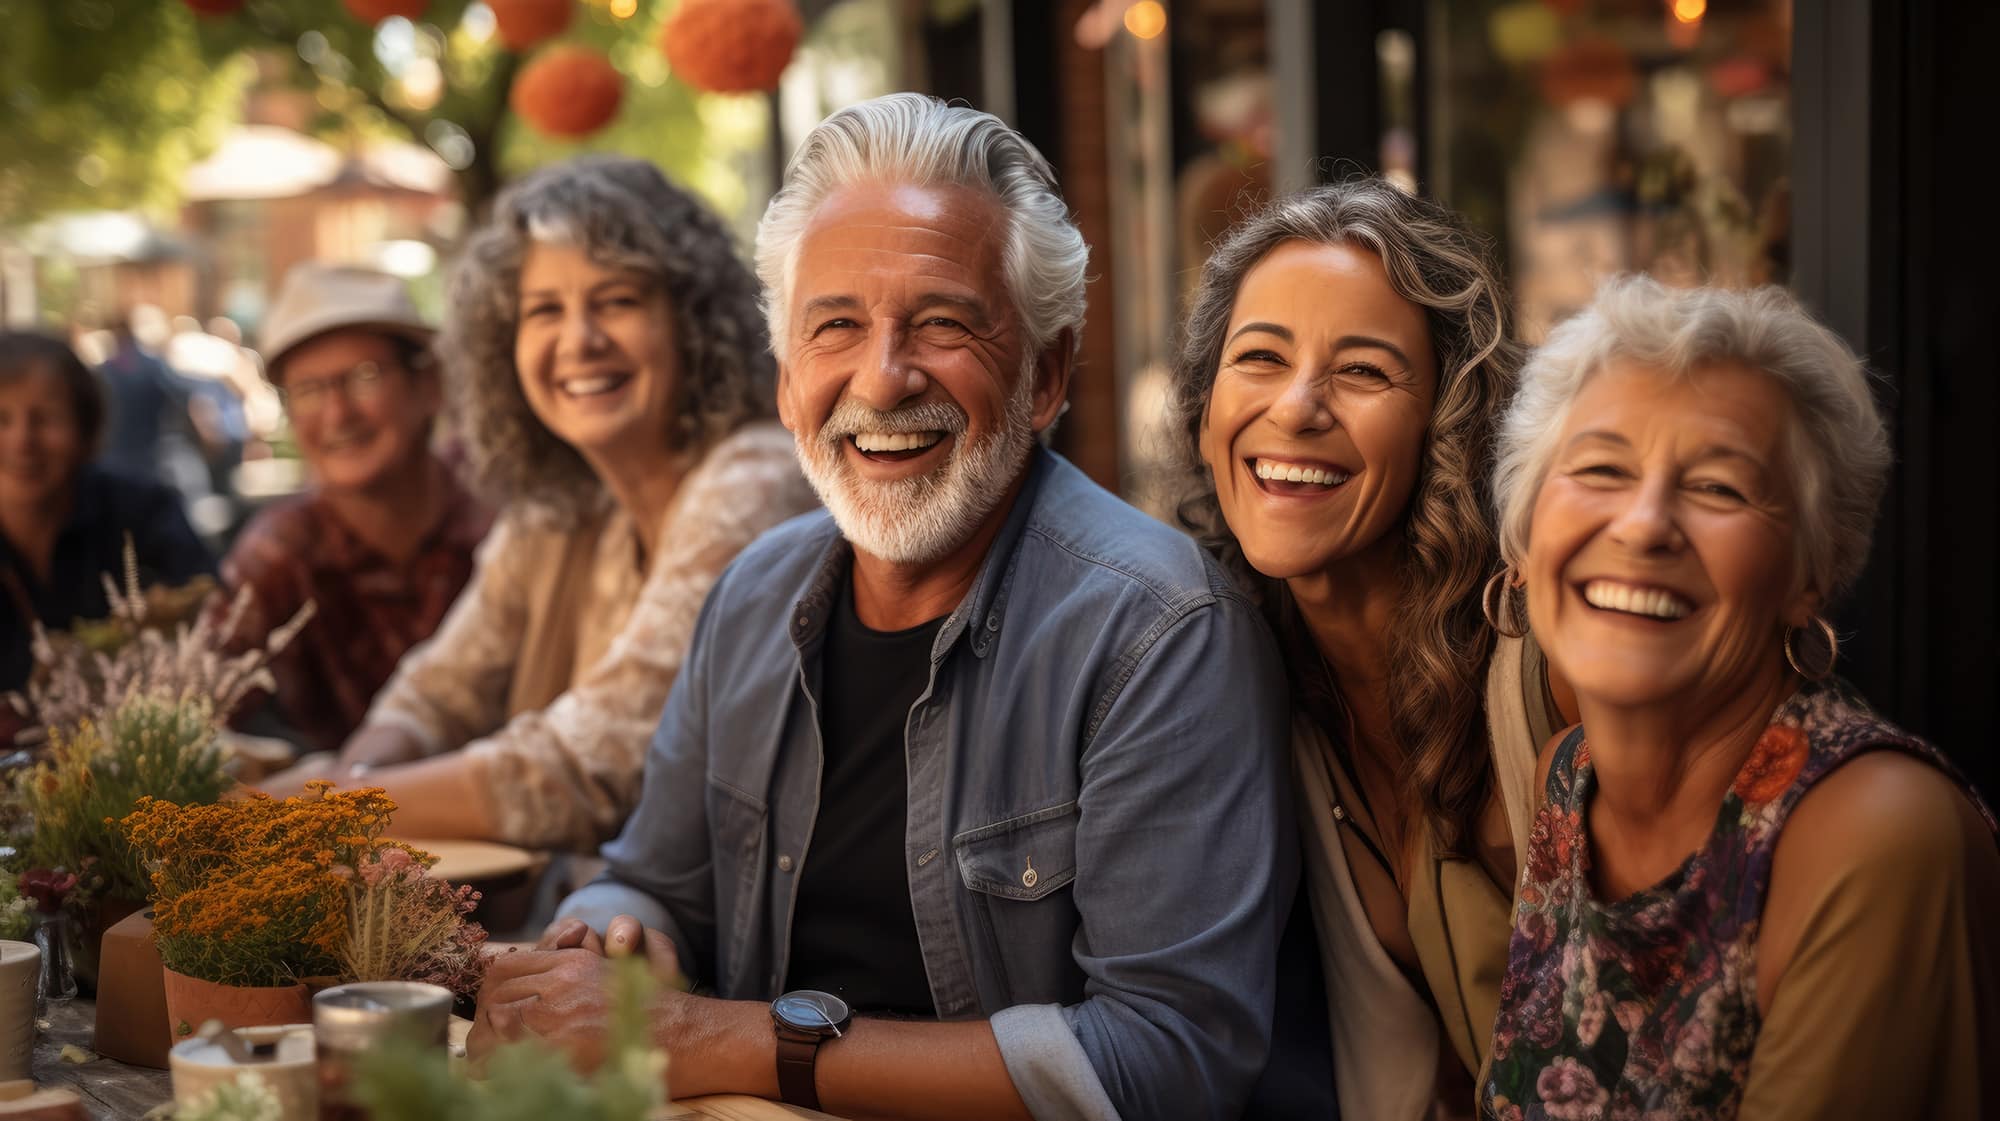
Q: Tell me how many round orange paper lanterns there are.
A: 5